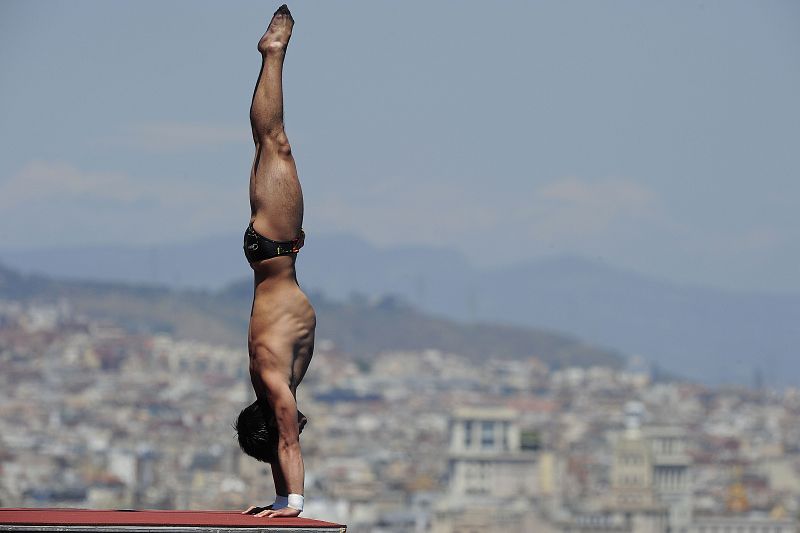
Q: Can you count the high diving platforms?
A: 1